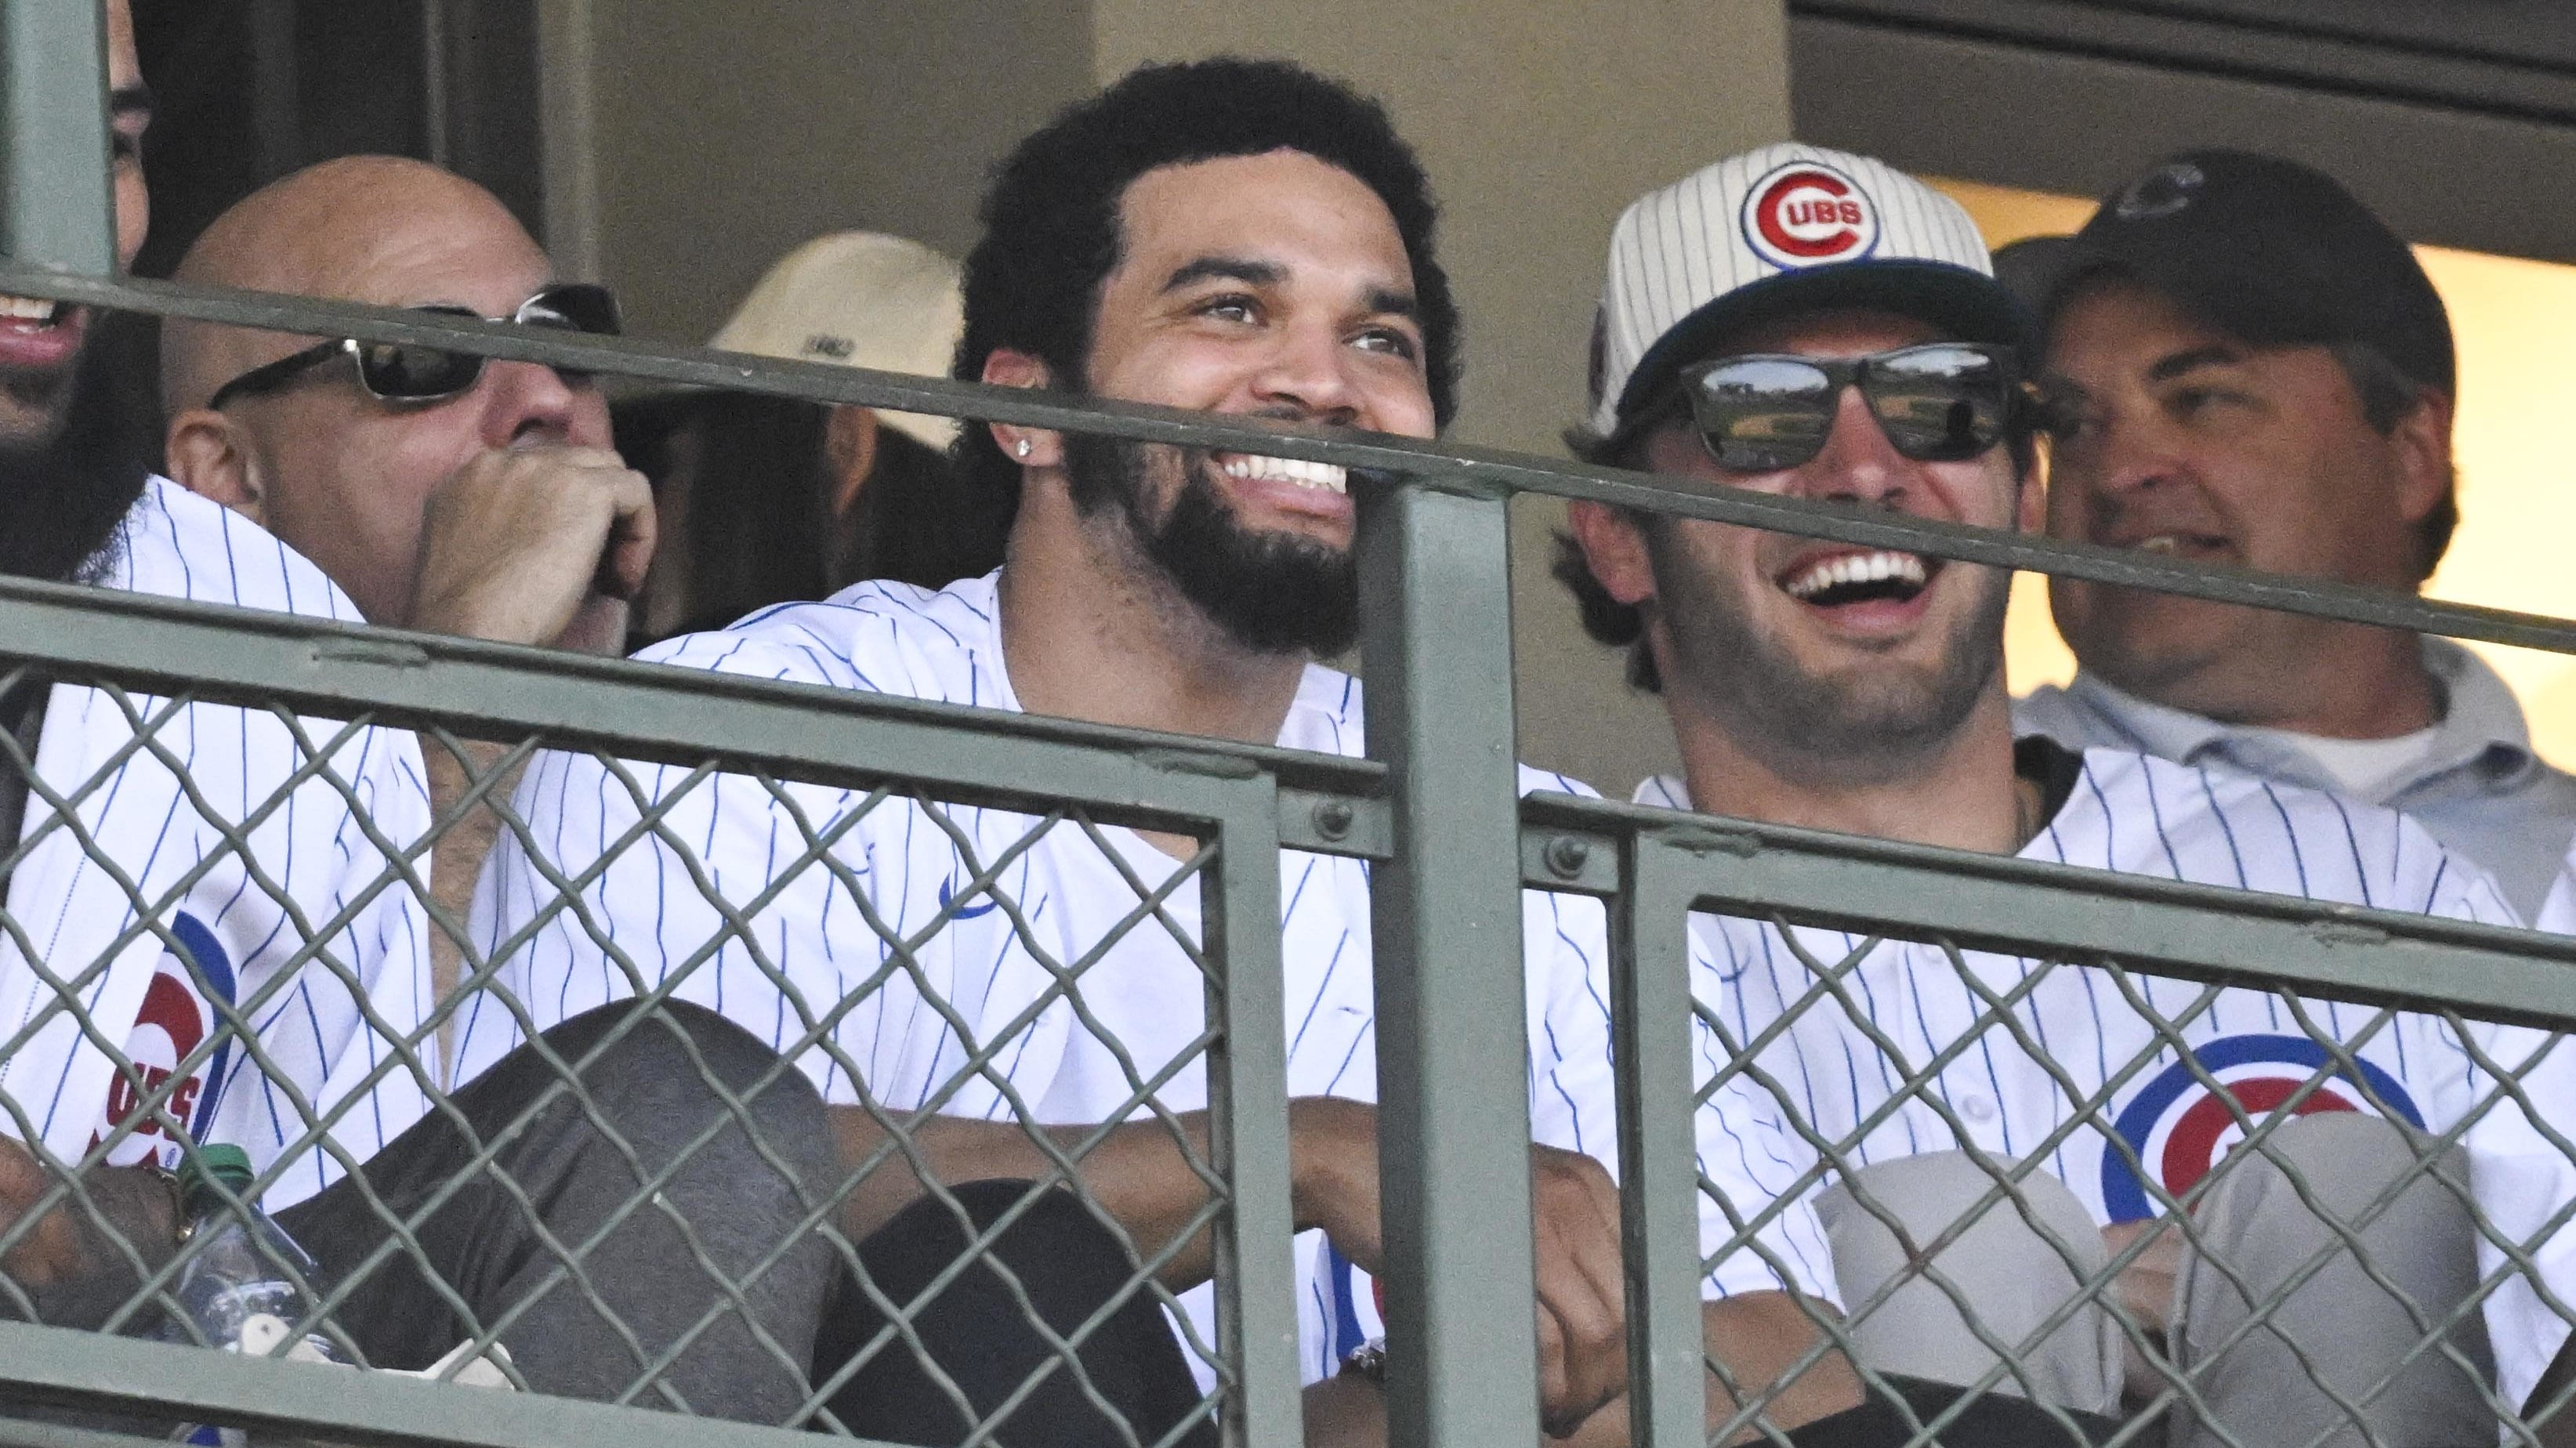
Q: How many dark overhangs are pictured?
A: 1